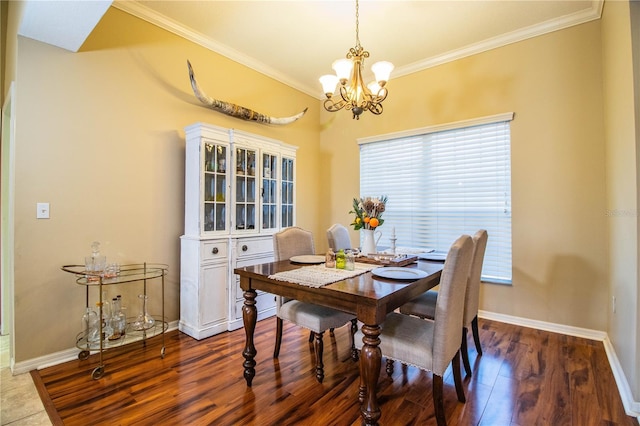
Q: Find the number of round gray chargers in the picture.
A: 3